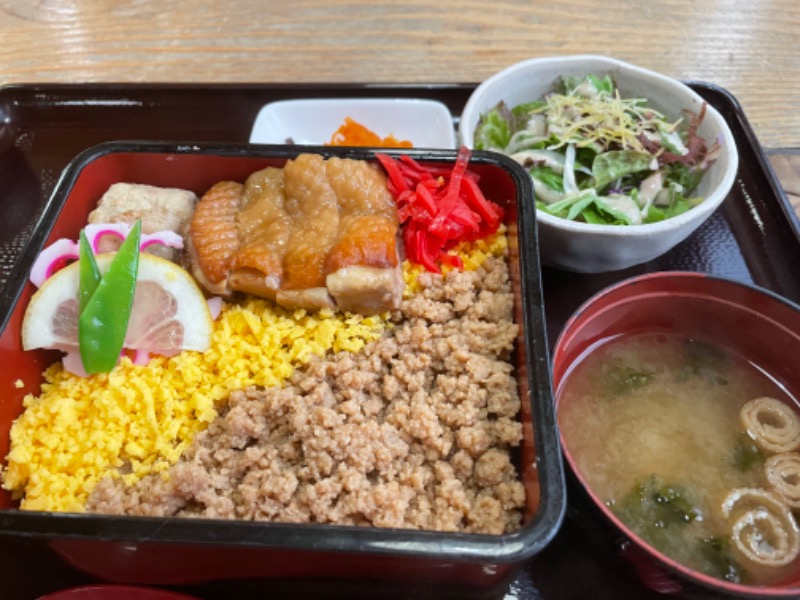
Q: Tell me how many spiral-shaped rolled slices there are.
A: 3